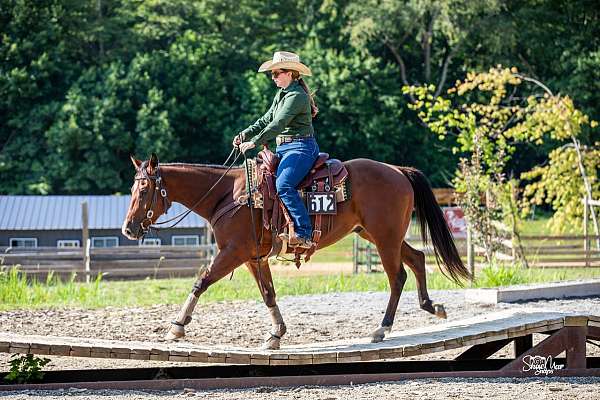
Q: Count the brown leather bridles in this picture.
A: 1